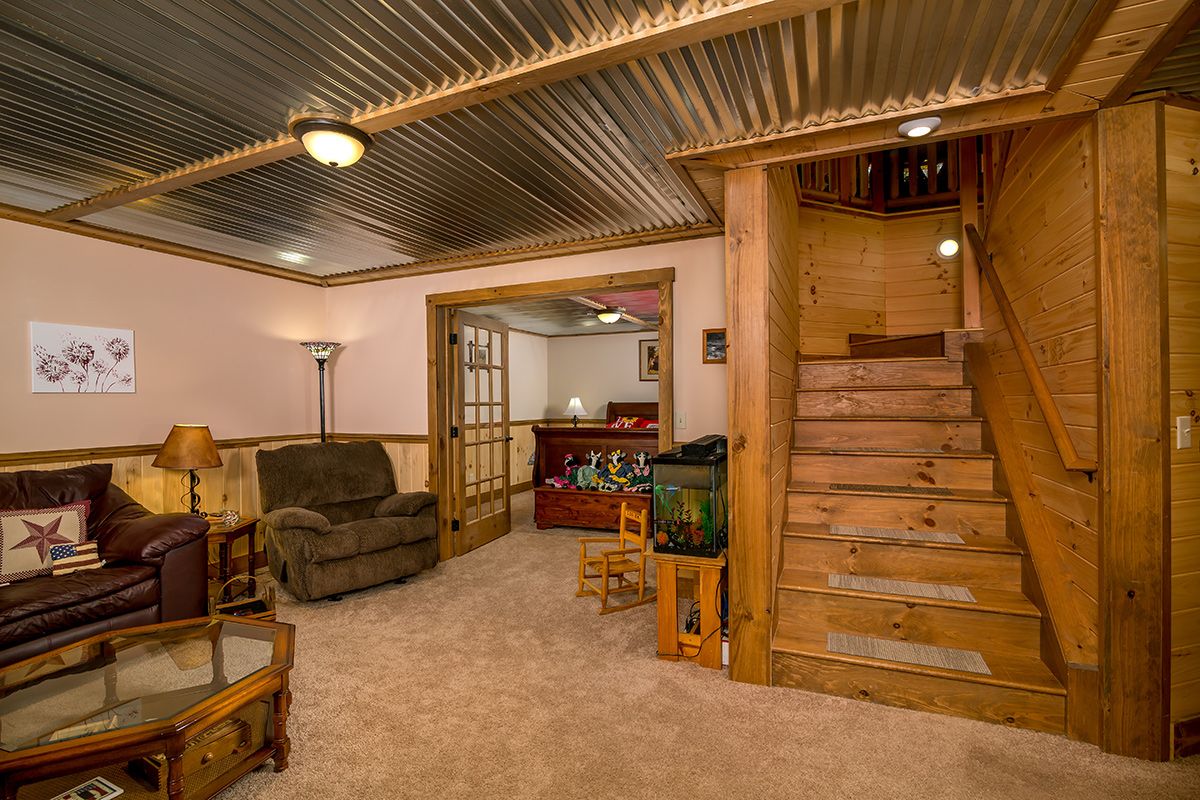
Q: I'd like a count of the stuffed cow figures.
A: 4